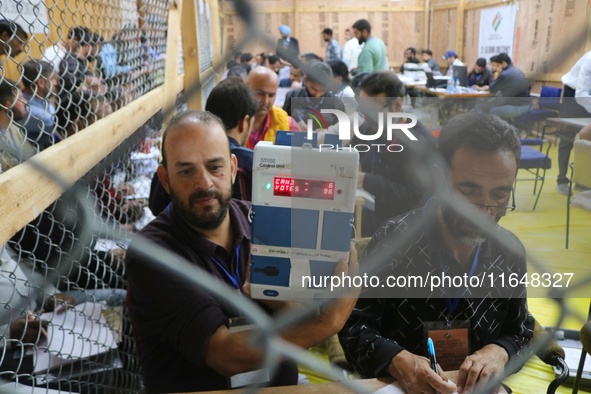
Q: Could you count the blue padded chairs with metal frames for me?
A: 2